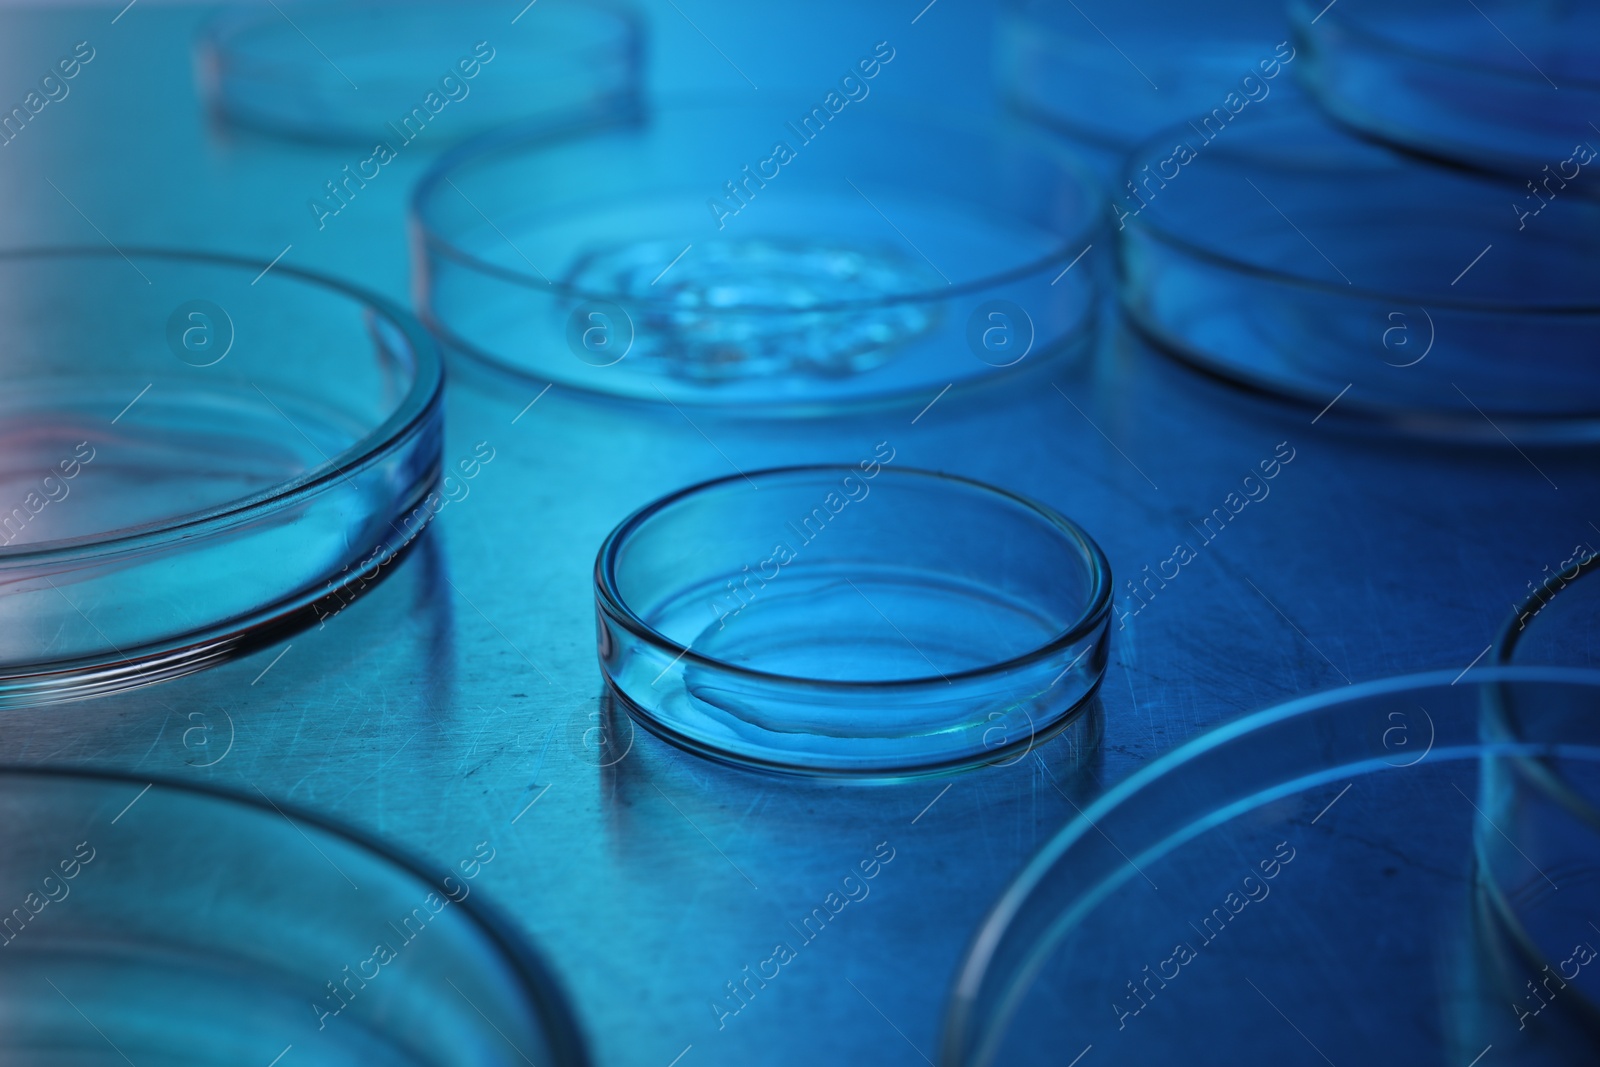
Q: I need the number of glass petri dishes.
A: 10